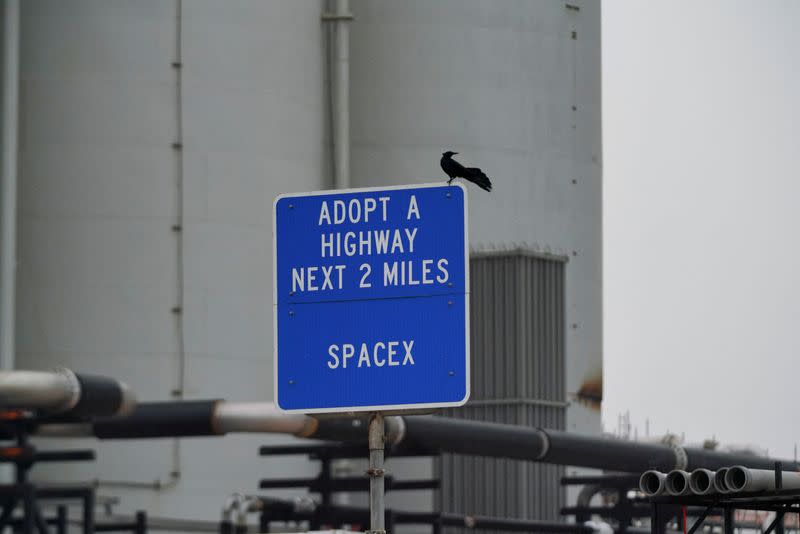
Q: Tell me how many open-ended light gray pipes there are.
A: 5